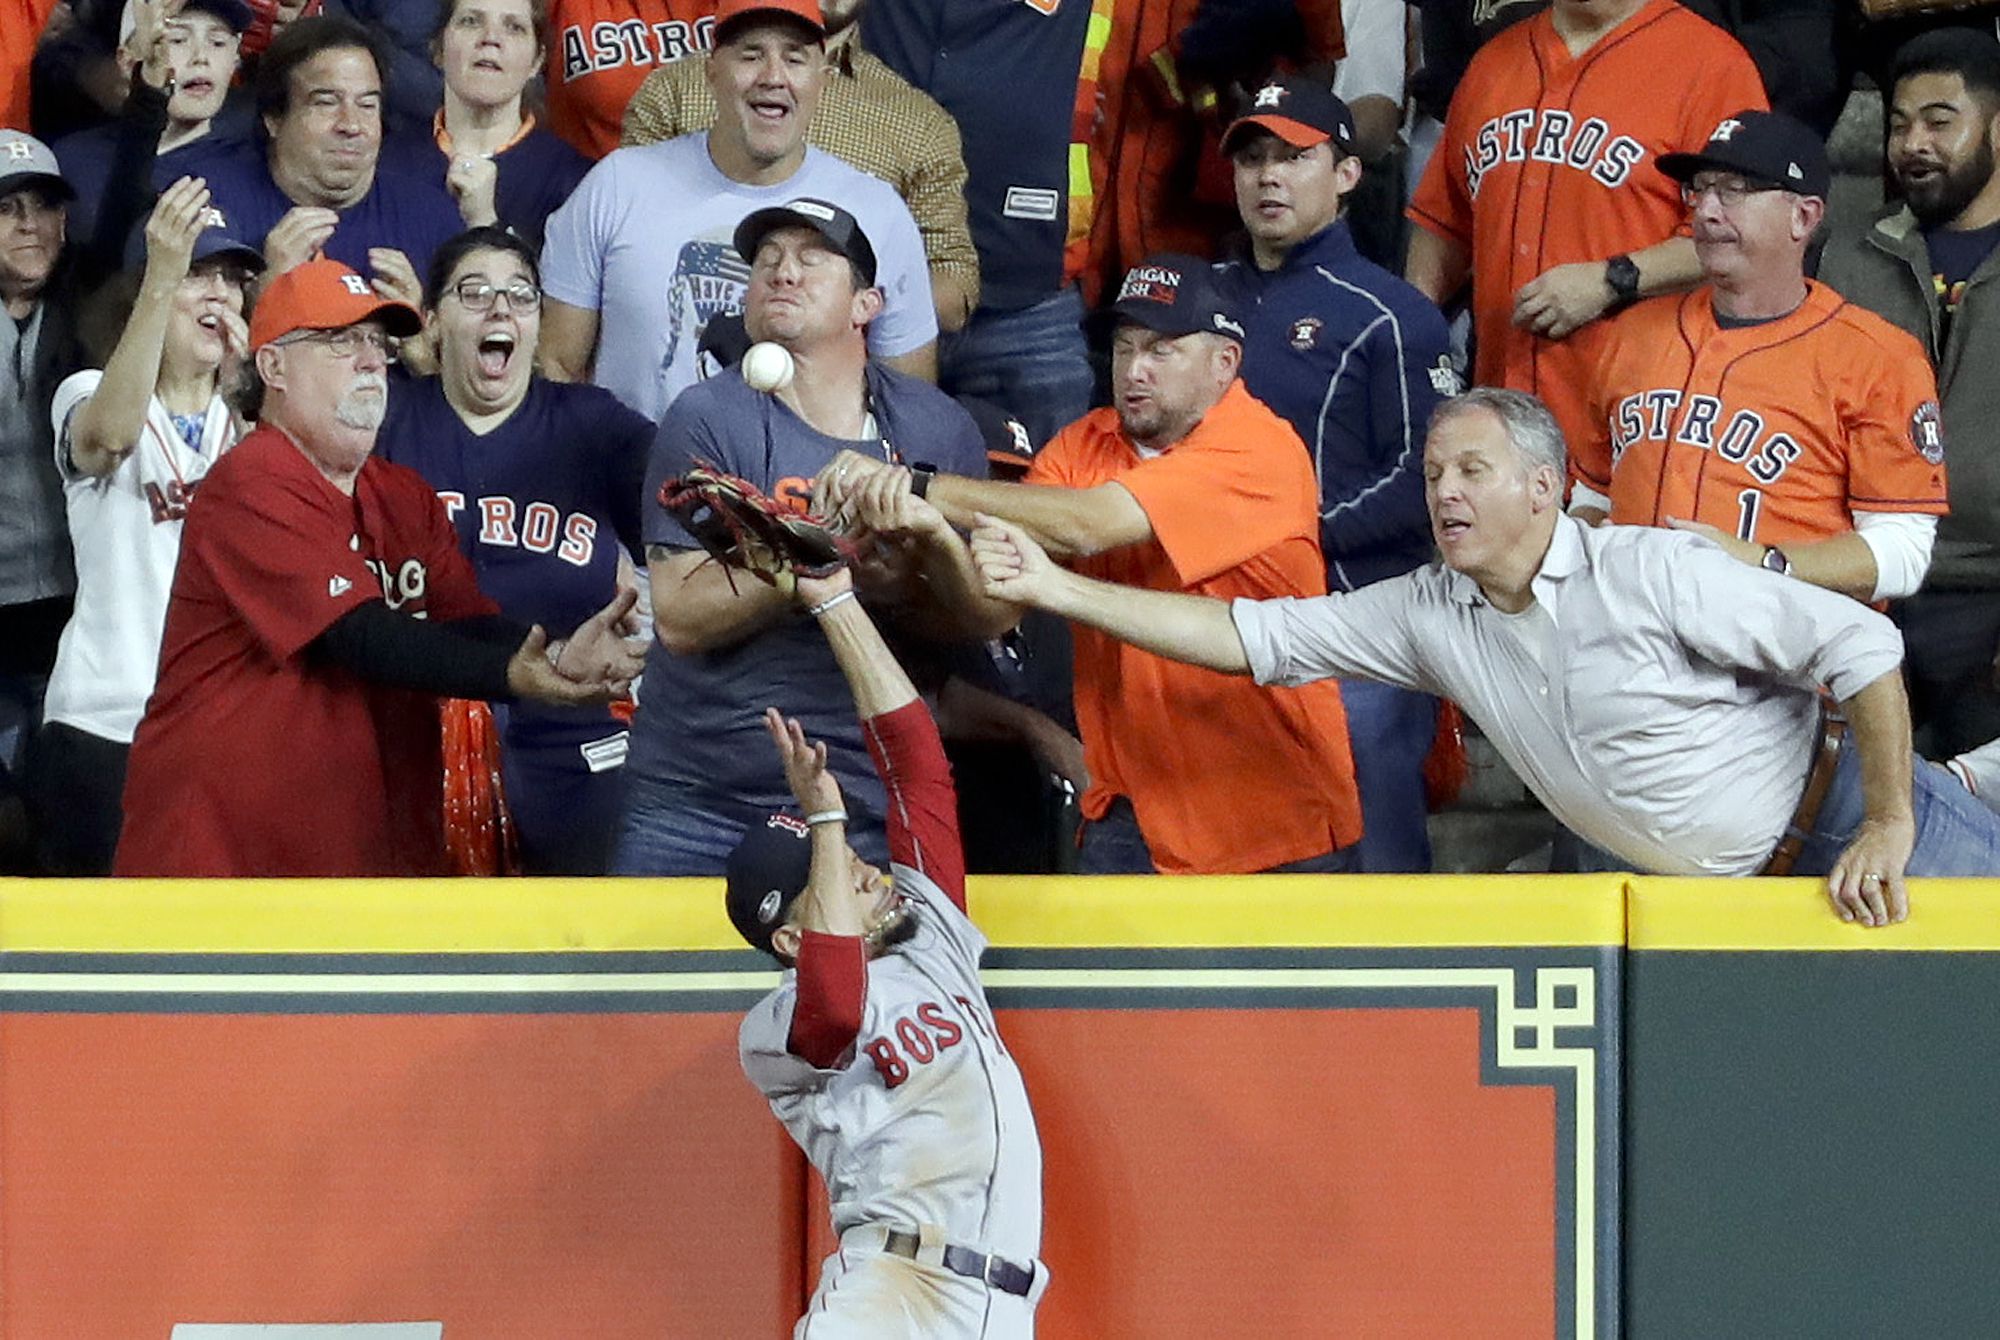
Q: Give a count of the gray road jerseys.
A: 1